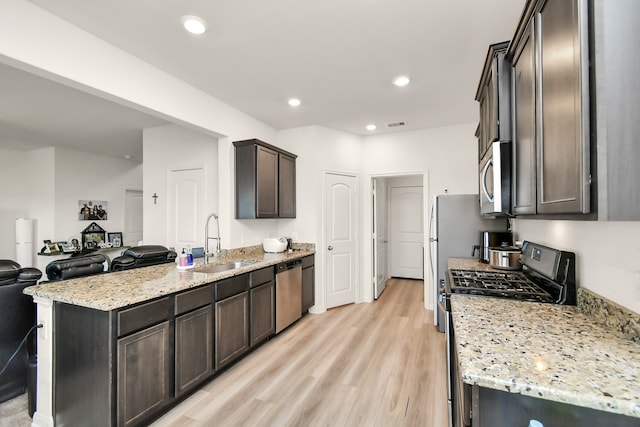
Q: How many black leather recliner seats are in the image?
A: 3